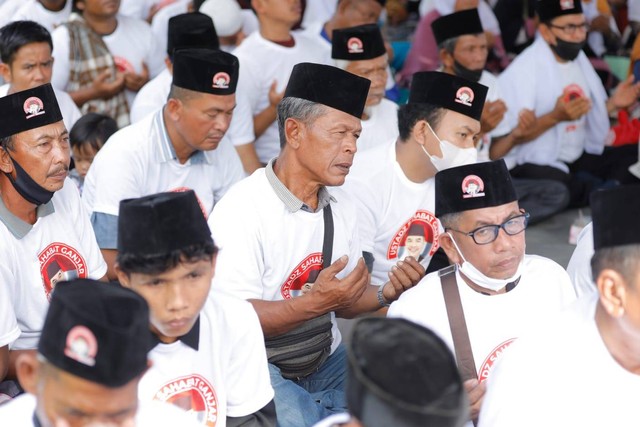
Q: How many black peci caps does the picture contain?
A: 13